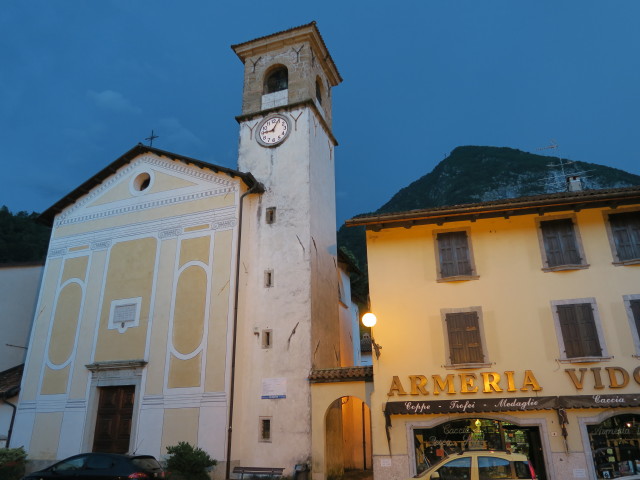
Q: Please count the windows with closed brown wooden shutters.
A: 6